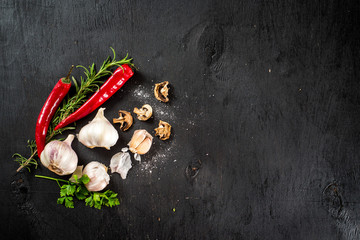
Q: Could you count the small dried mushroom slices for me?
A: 4